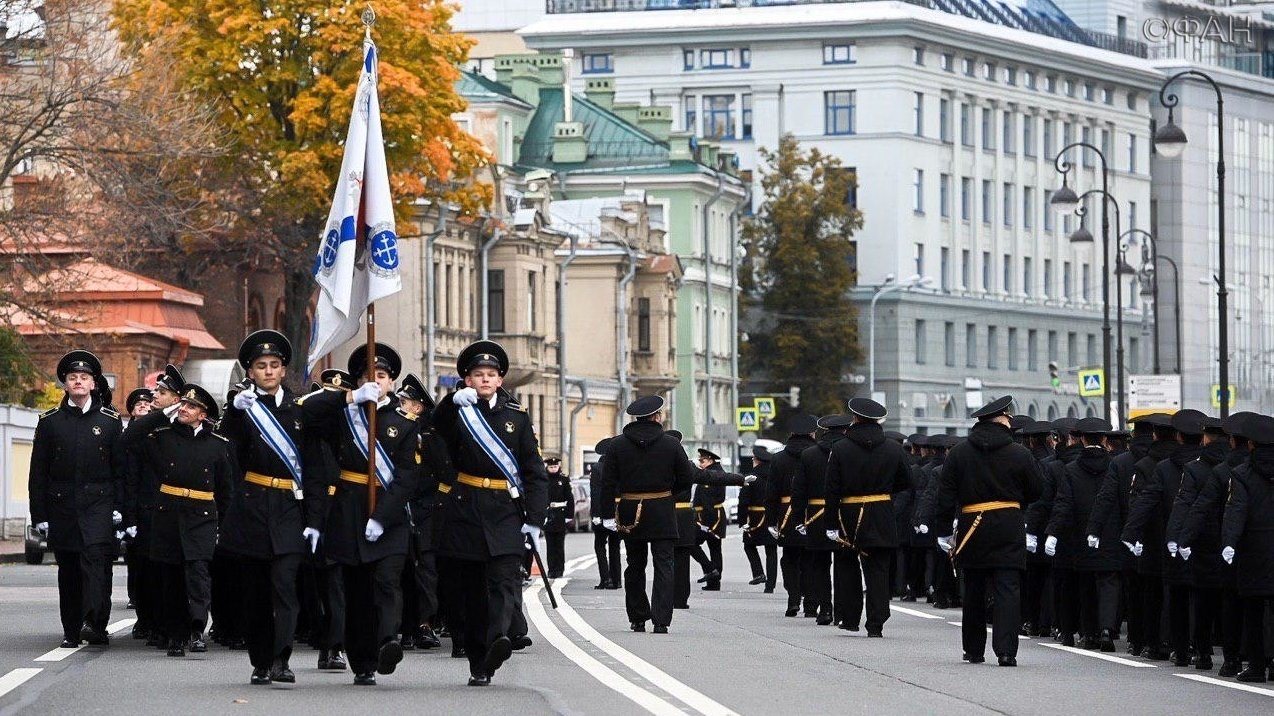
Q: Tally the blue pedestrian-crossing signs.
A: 4